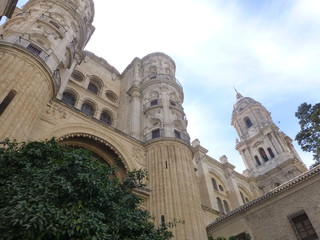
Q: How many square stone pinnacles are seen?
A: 2